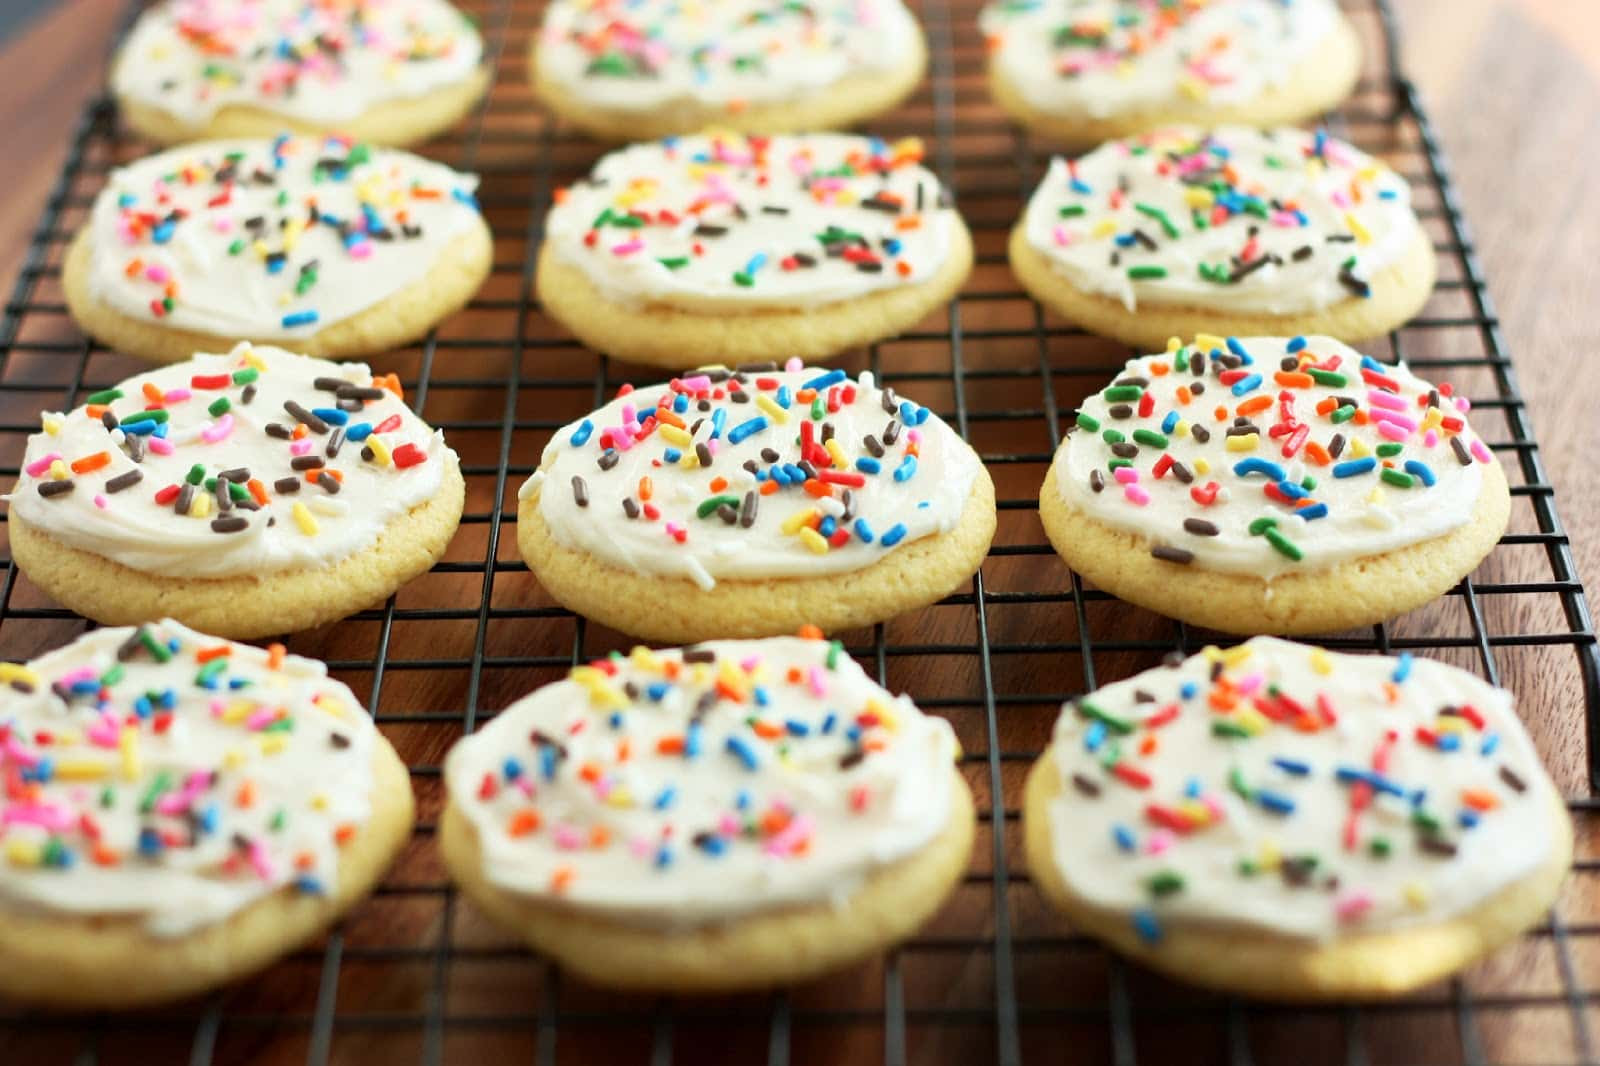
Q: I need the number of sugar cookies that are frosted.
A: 12